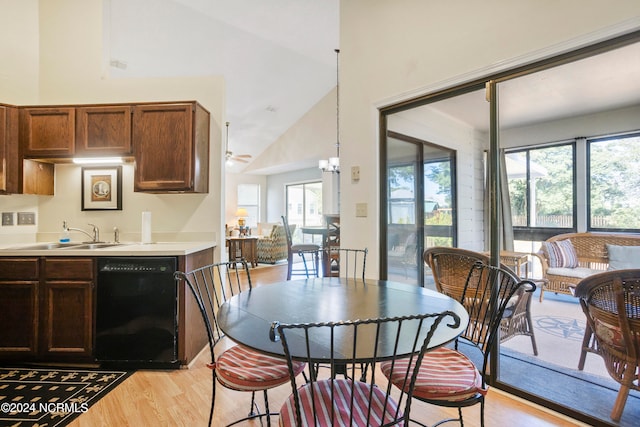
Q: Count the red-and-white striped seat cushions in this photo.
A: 3